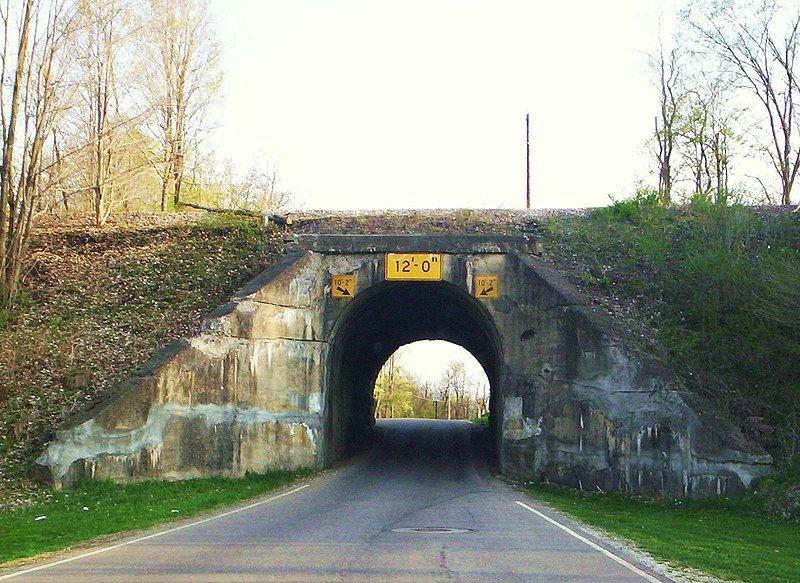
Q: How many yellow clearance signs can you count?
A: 3